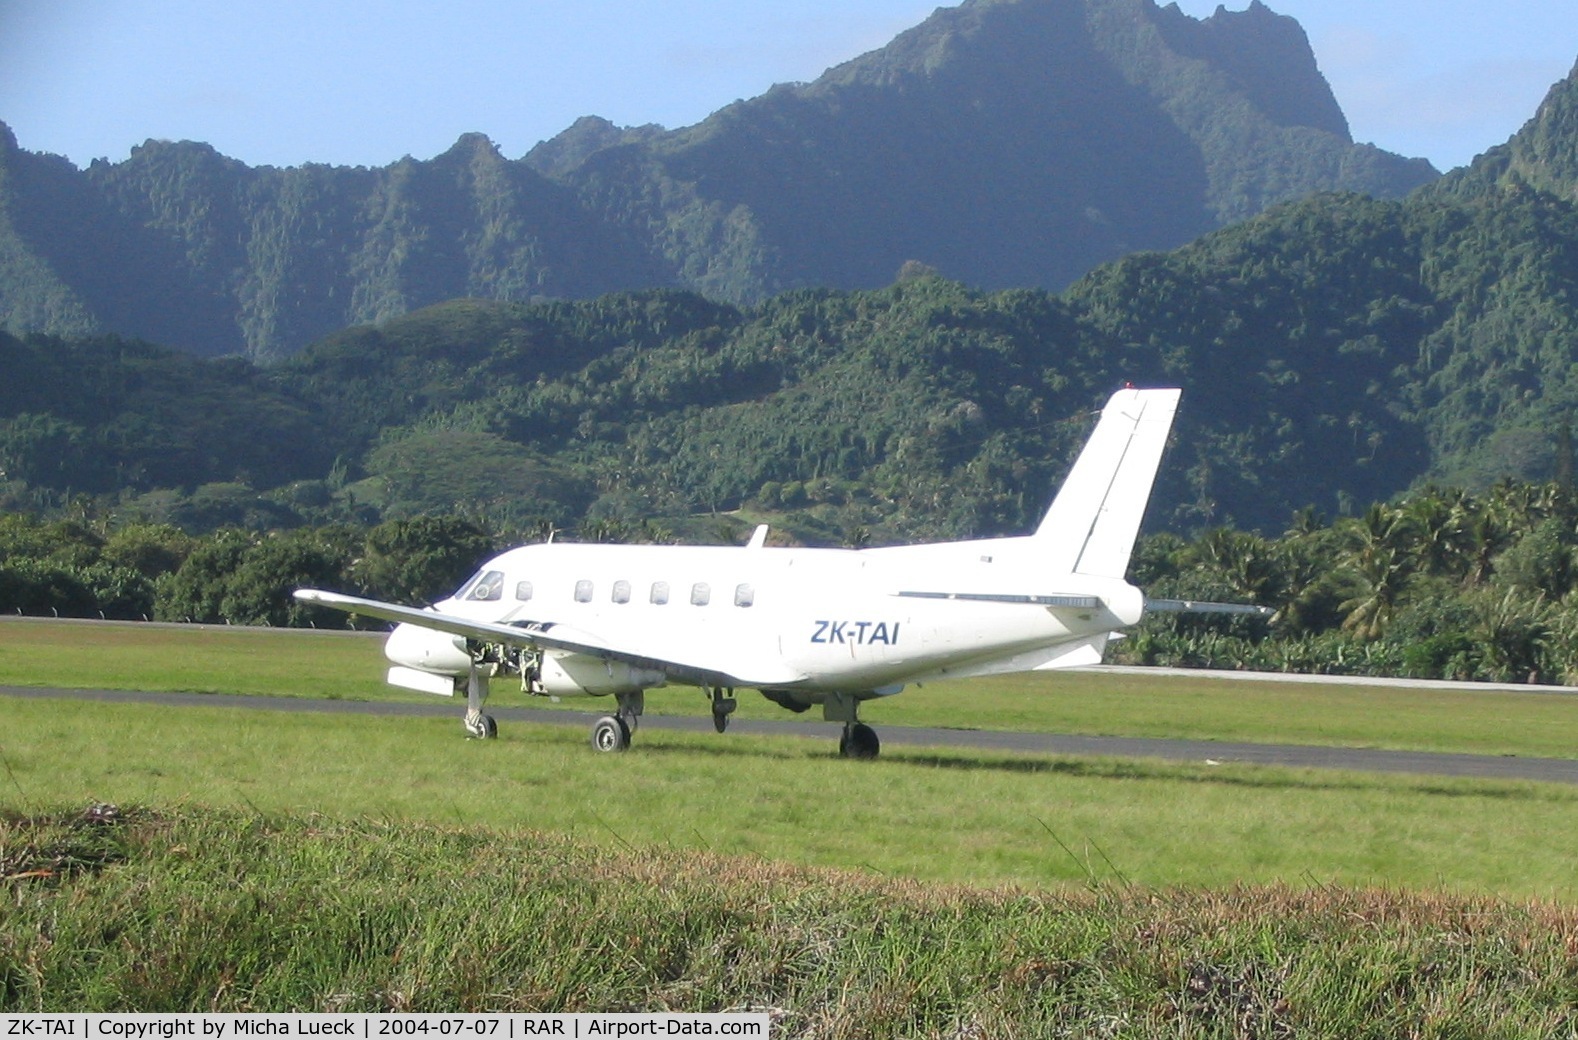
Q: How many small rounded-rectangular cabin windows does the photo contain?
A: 6